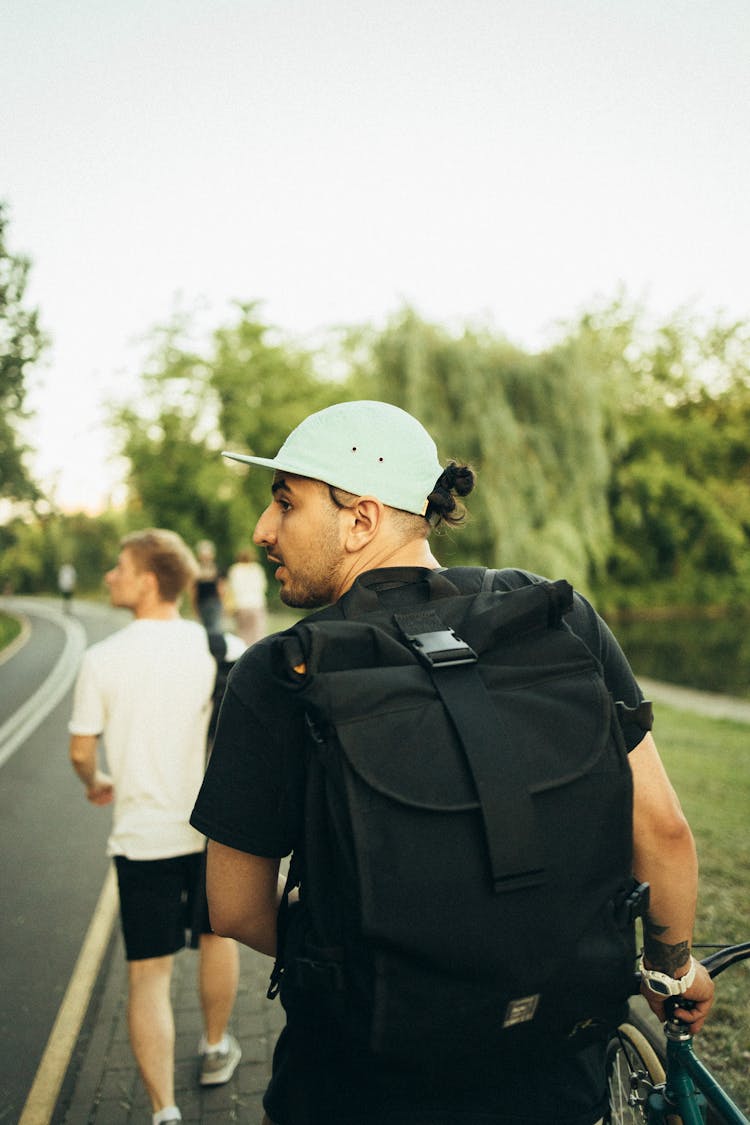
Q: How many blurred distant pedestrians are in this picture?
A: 3